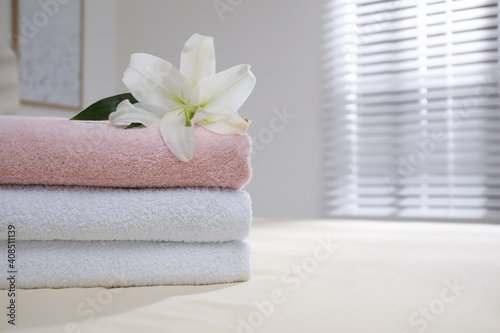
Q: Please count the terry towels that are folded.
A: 3